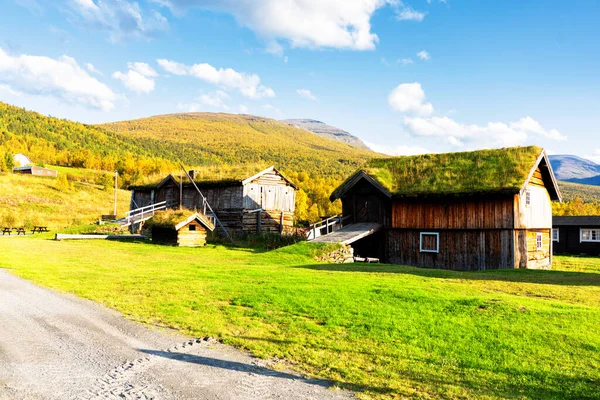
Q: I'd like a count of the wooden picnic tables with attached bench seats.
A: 3